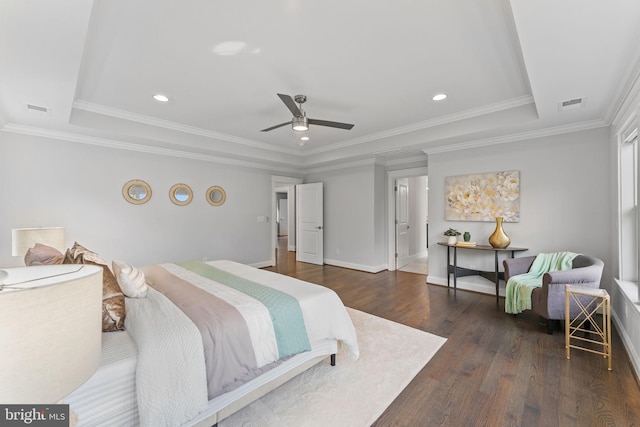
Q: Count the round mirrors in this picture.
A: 3